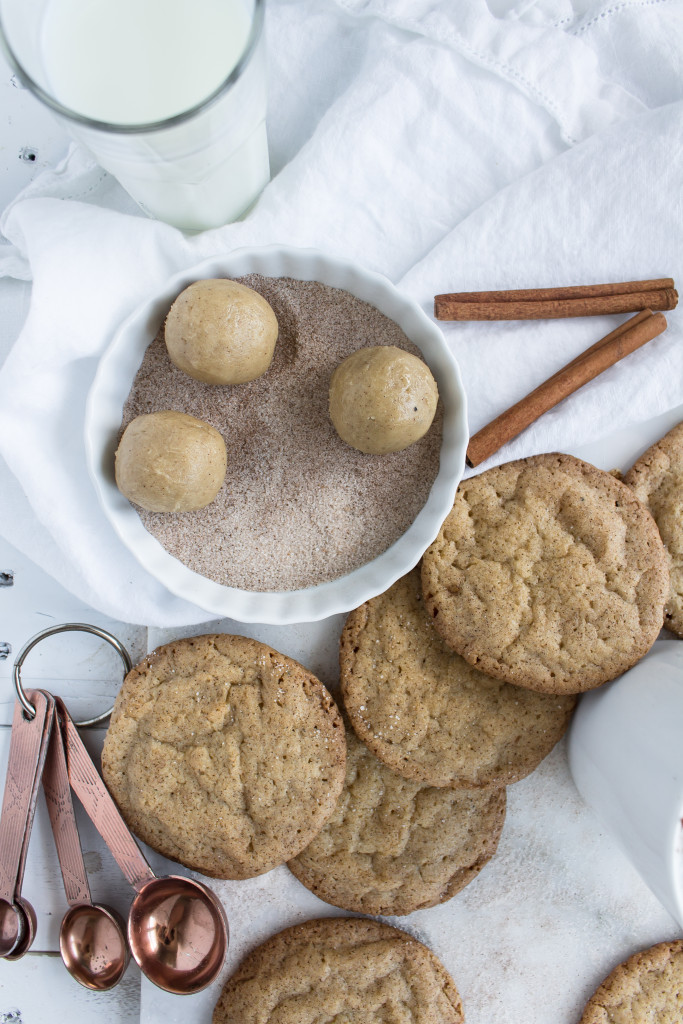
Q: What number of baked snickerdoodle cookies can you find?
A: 7